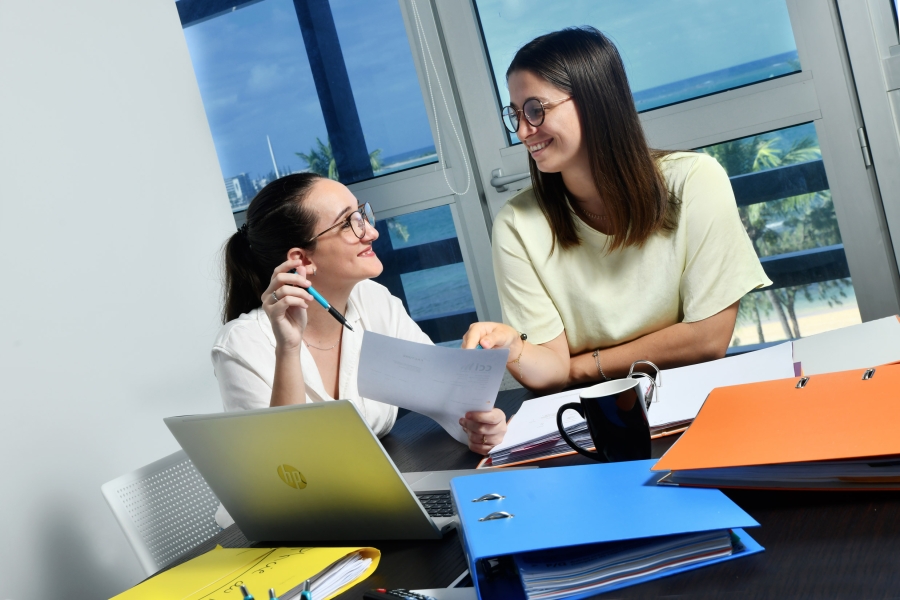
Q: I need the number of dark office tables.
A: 1